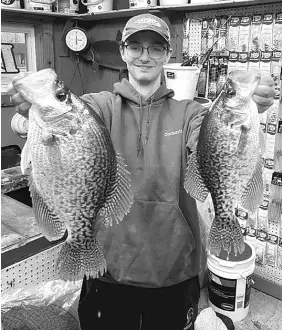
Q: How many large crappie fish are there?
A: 2